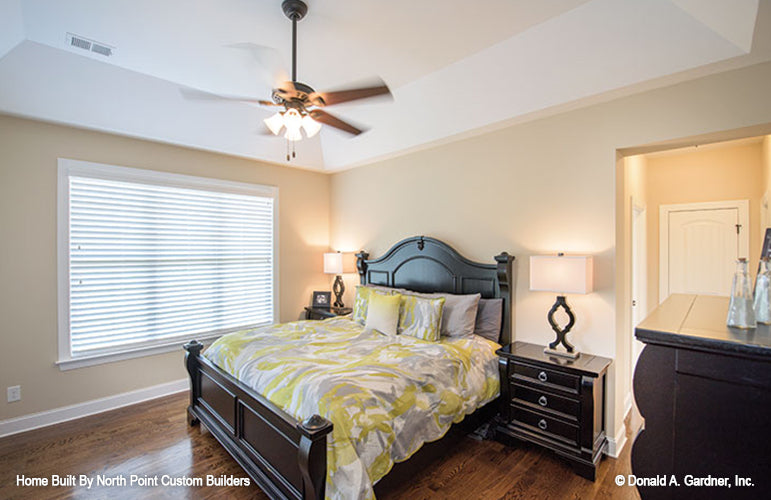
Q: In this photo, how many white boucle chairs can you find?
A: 0